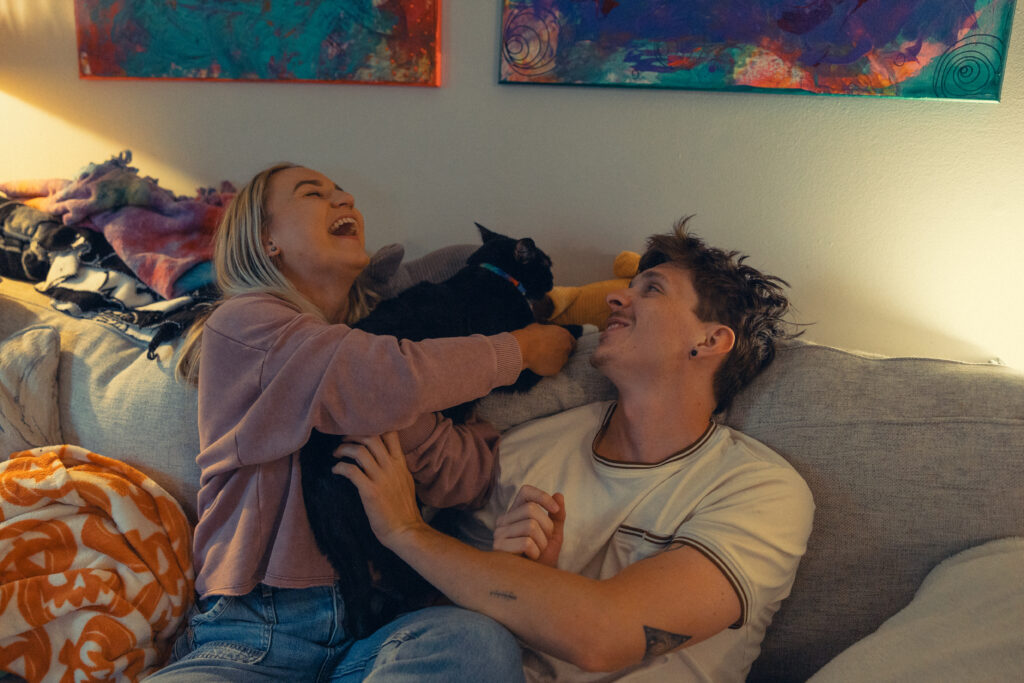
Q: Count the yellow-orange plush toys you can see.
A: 1